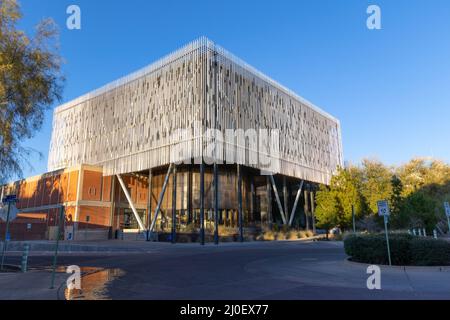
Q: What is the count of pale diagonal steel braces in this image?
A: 4